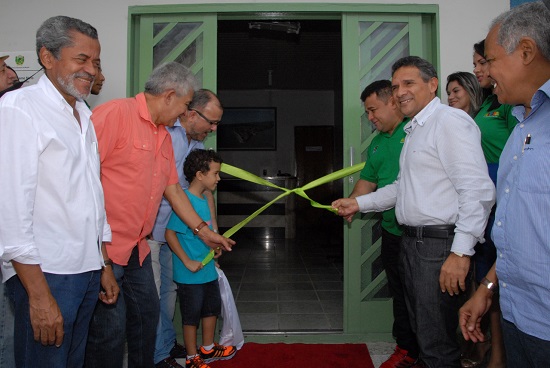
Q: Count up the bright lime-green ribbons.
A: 2